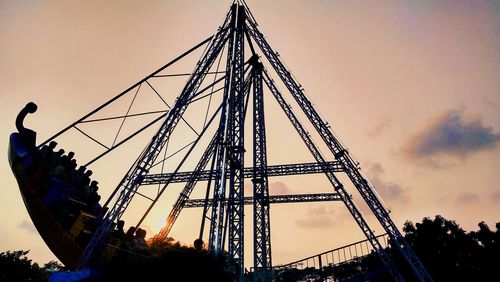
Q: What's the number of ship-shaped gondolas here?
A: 1